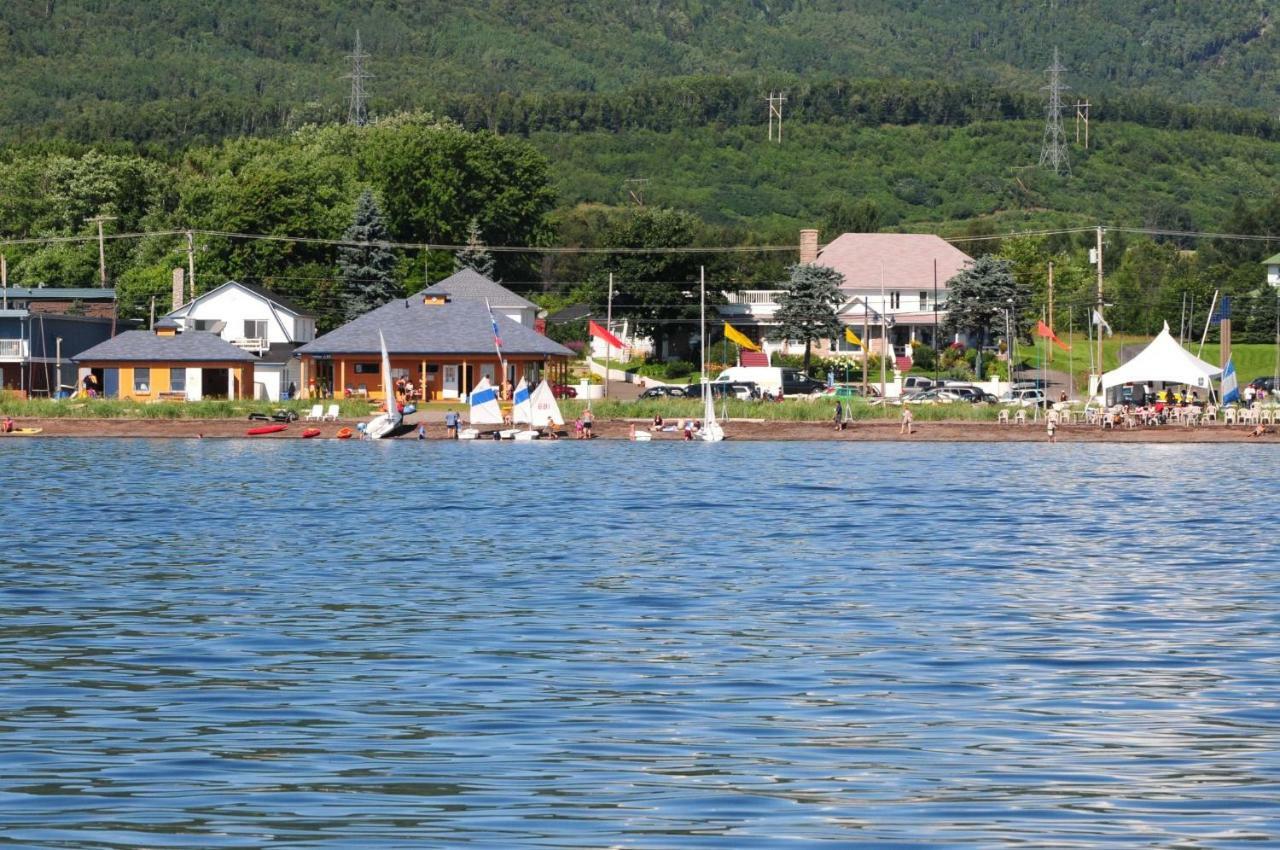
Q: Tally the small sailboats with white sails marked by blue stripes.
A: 2